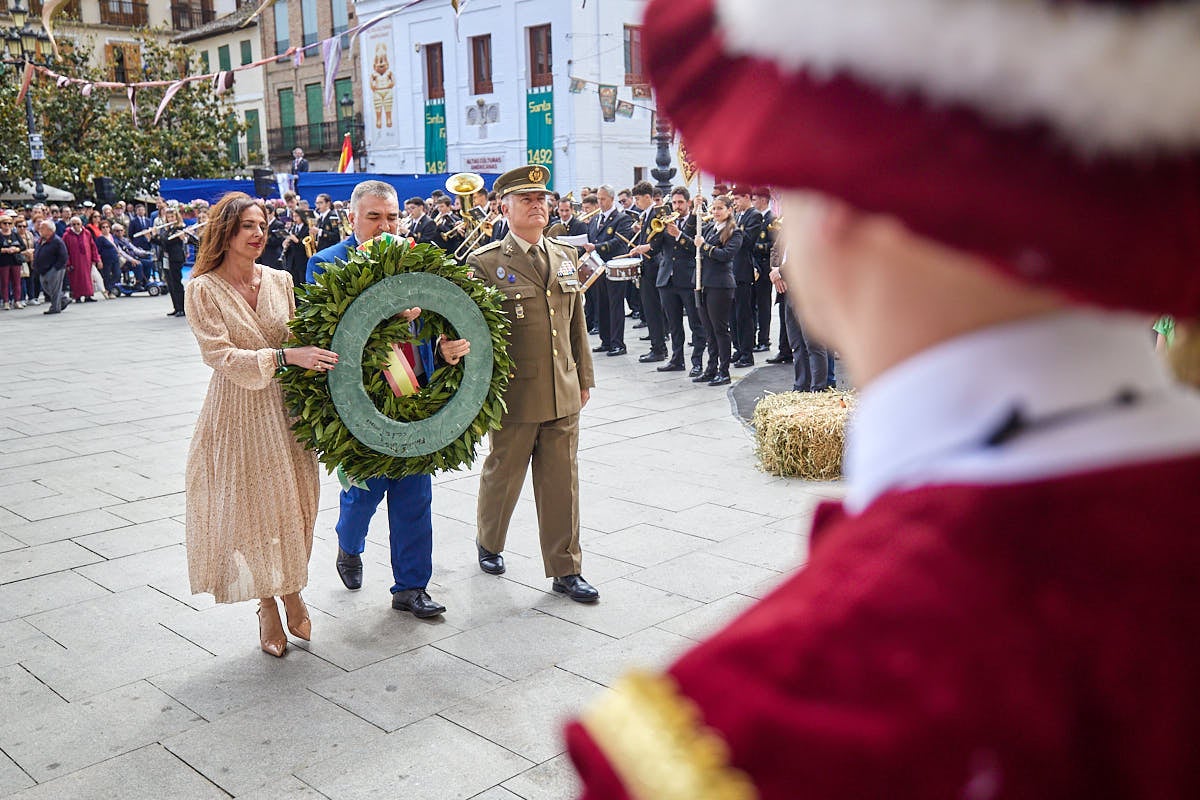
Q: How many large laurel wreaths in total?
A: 1